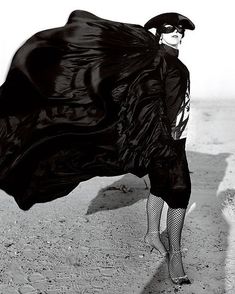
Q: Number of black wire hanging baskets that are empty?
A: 0